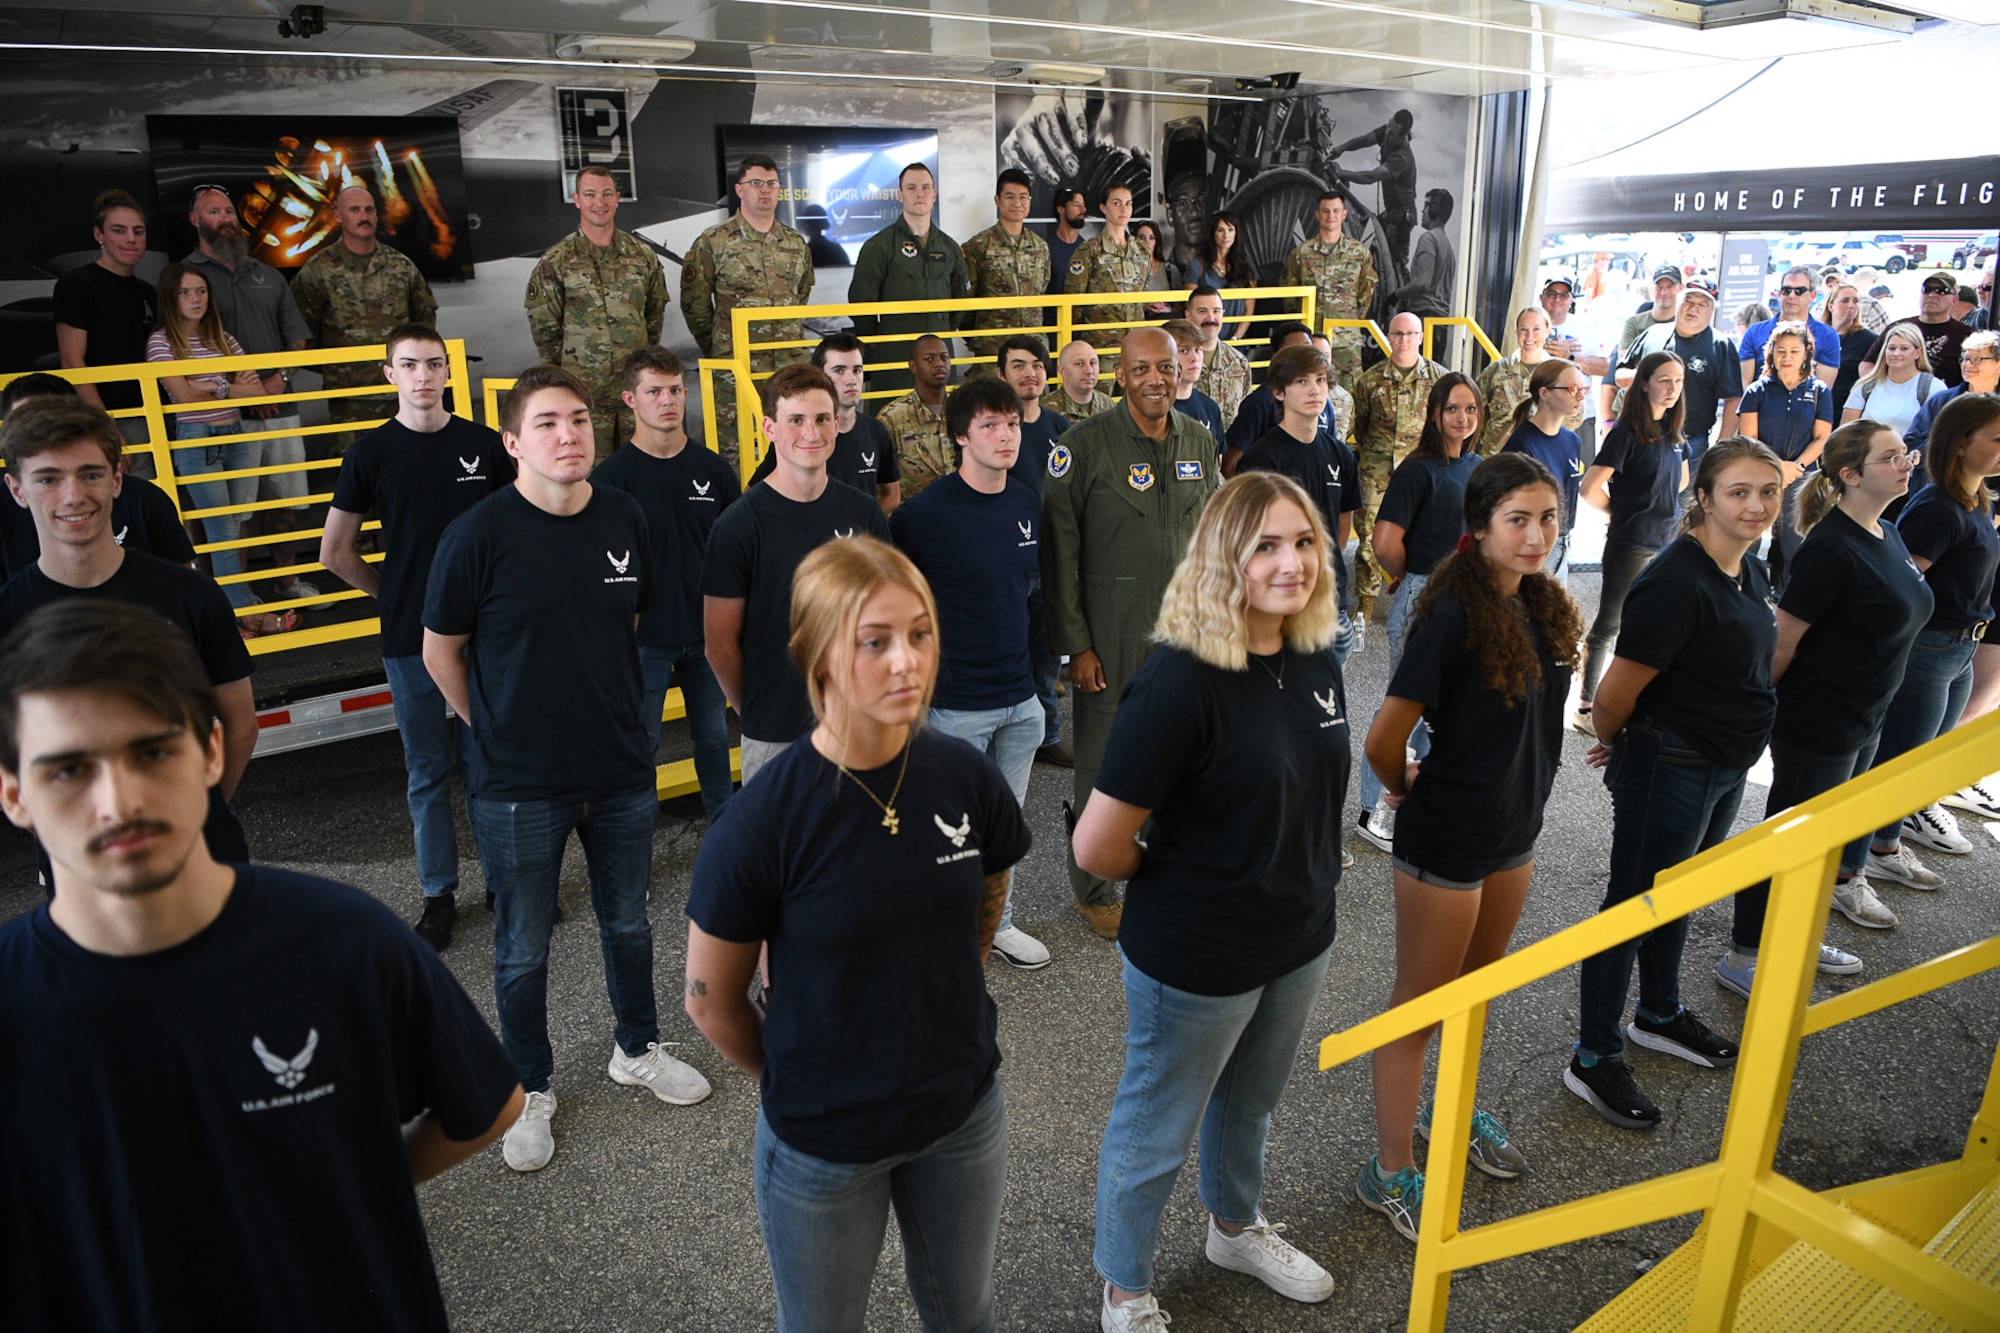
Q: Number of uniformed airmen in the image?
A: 14